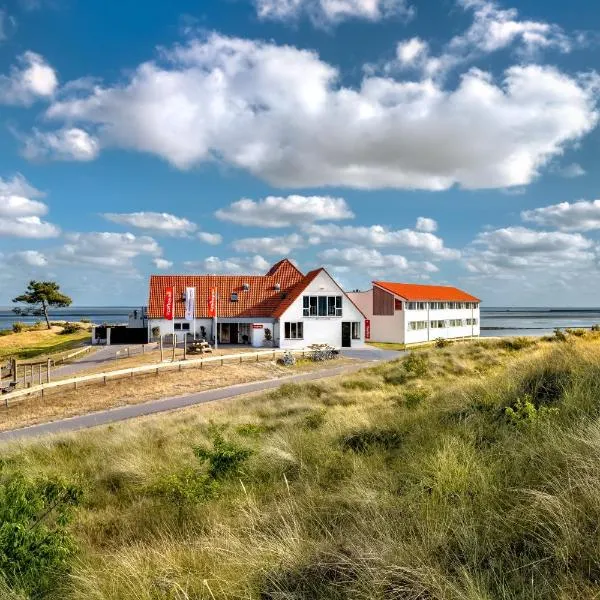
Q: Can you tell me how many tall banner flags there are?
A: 3